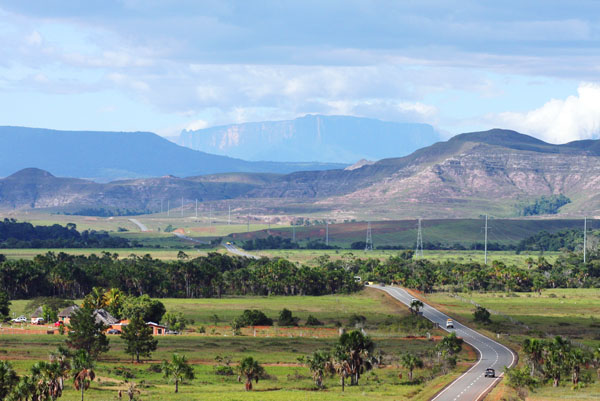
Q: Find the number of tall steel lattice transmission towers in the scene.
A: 2